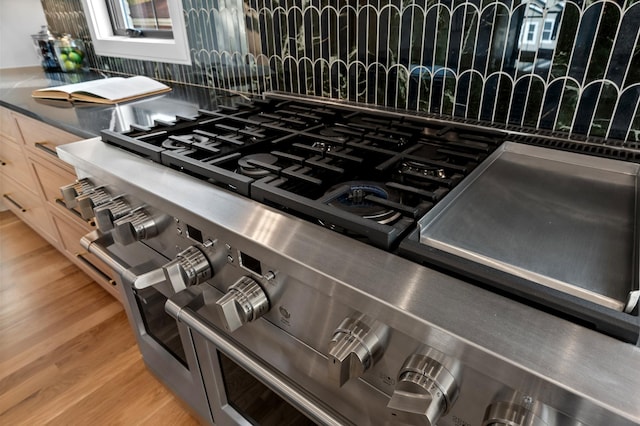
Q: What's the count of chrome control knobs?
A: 9